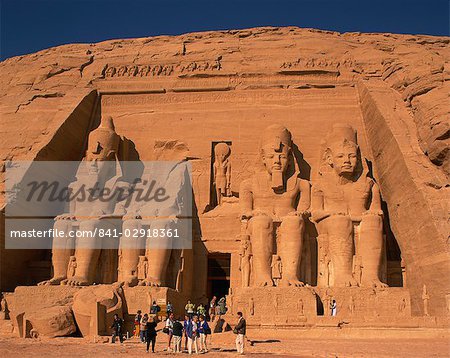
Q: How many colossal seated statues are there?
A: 4